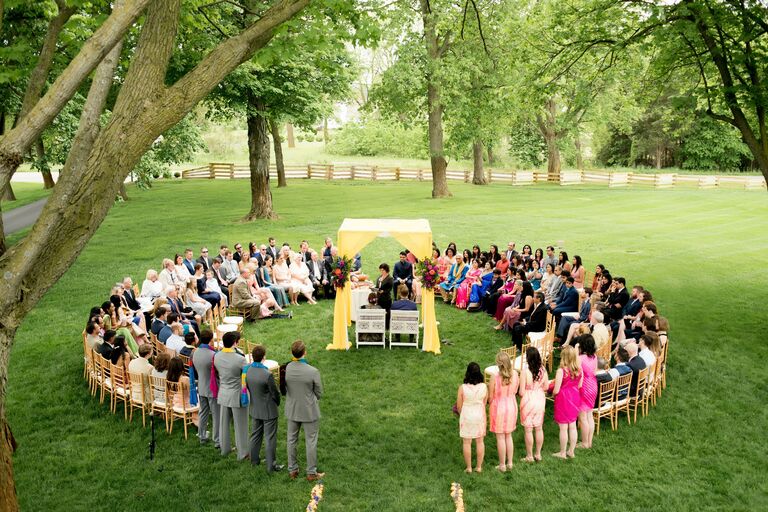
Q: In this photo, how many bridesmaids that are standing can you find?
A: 5